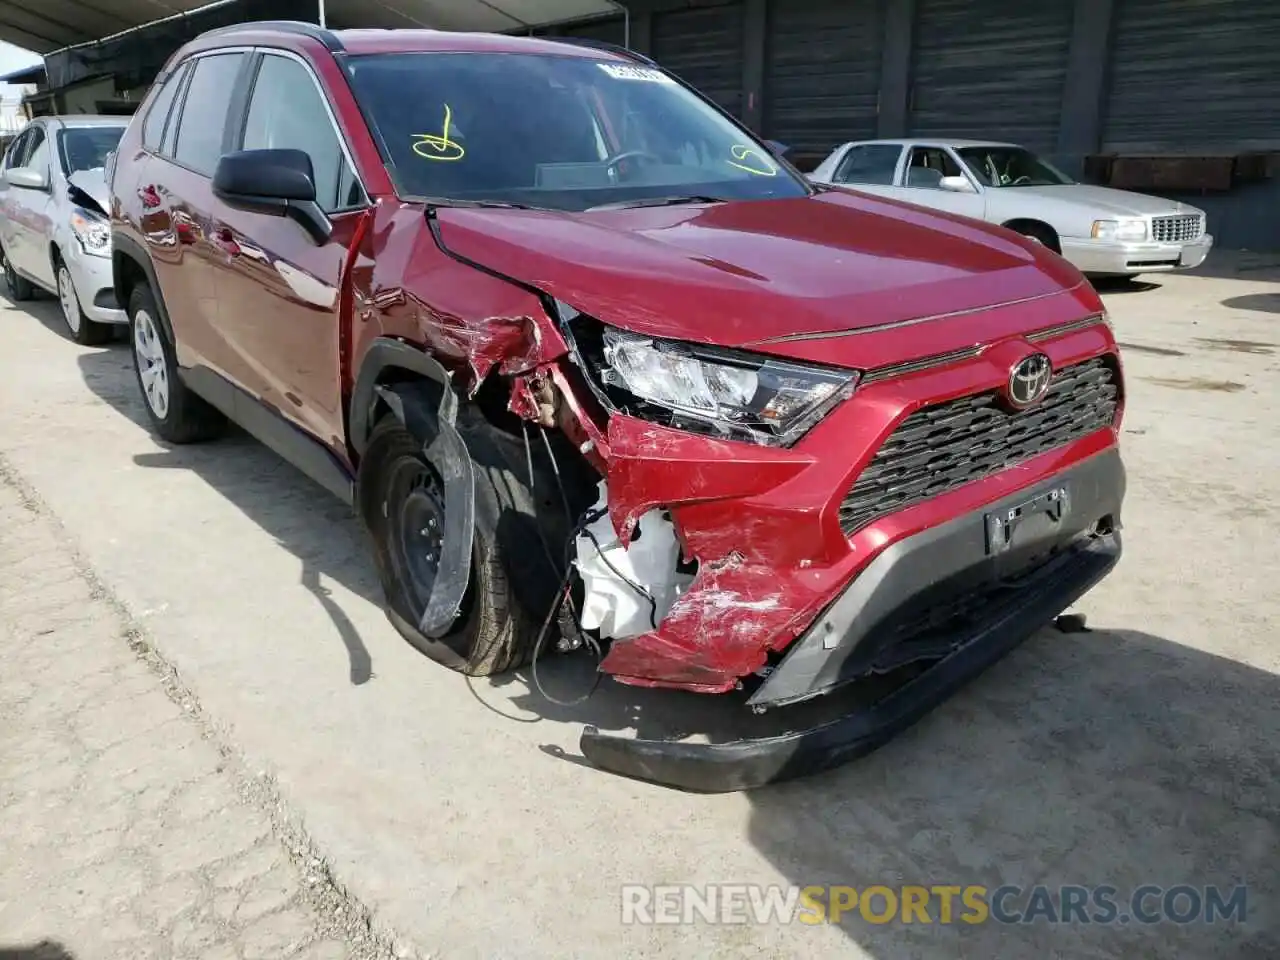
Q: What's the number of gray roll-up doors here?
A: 4